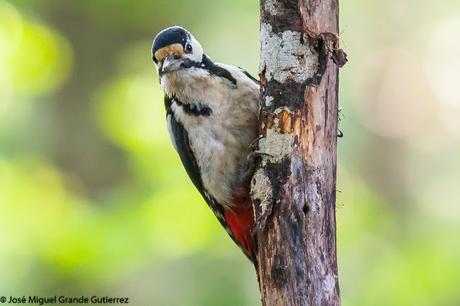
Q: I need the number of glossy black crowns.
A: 1